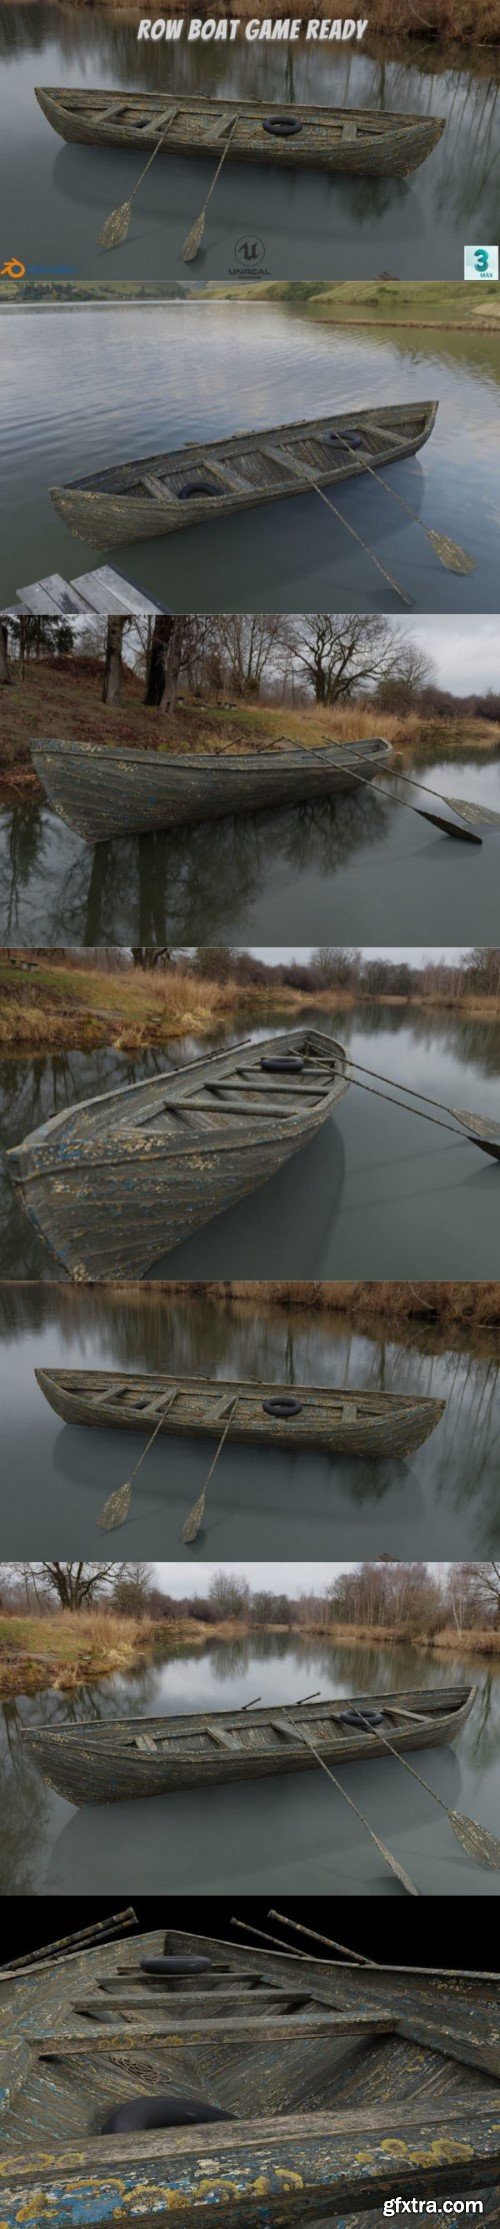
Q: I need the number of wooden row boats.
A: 7